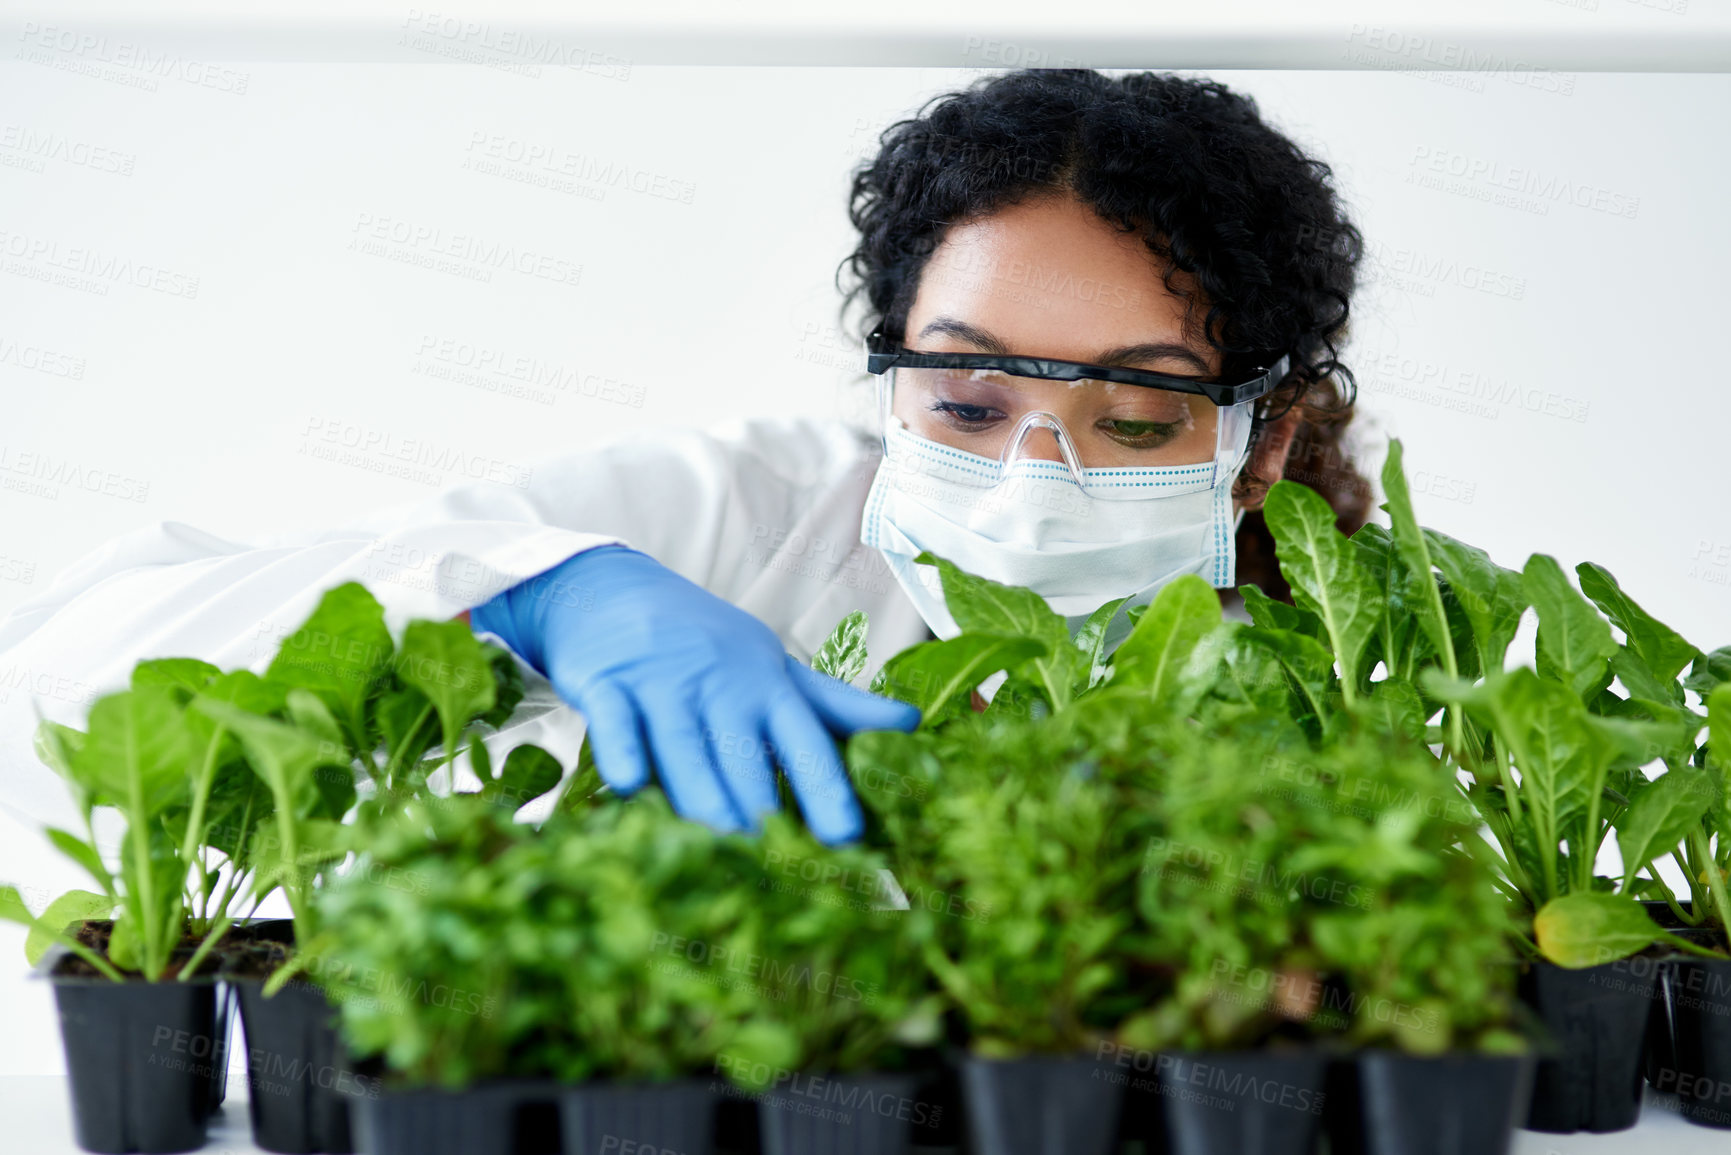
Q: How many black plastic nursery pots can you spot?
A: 10